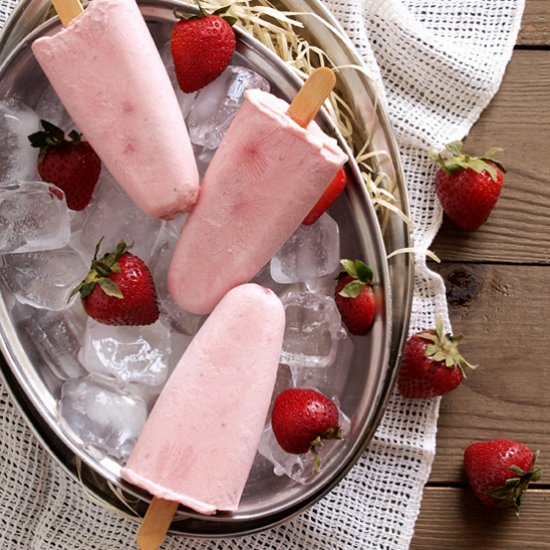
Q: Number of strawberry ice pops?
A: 3